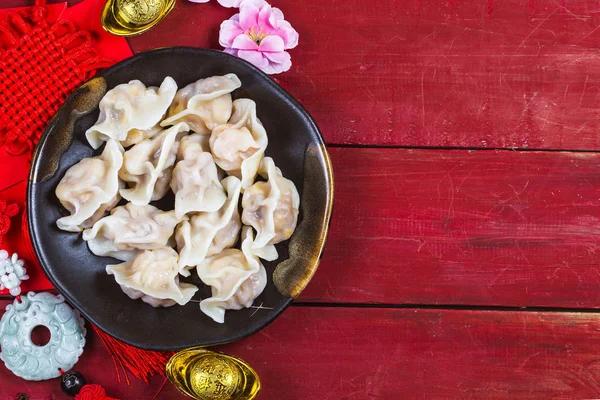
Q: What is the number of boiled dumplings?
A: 11